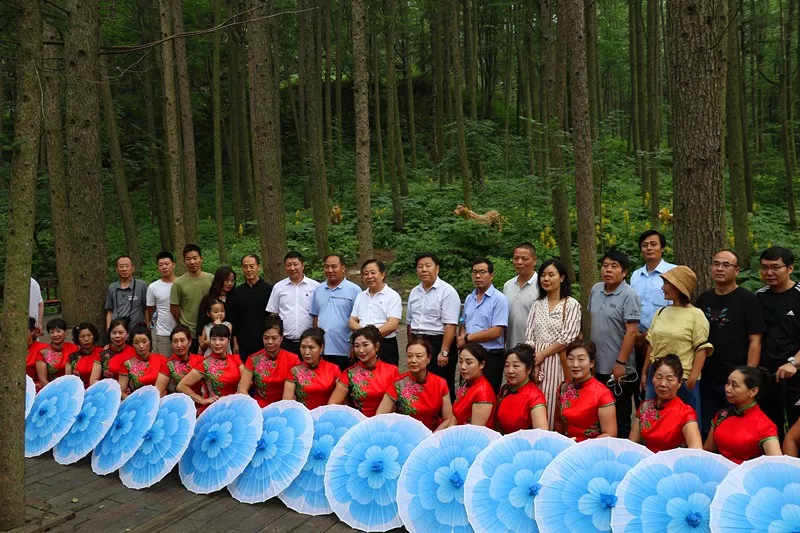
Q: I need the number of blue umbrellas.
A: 14